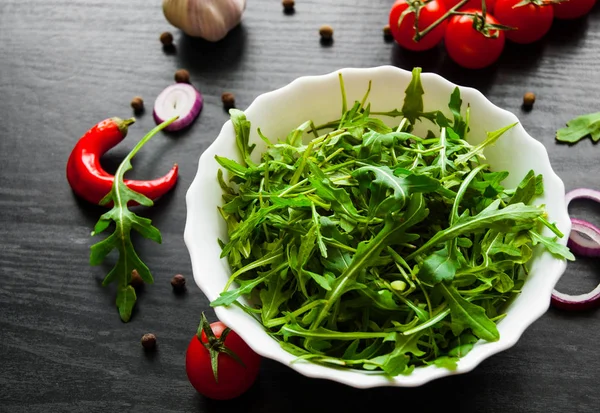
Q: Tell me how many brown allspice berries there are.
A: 11